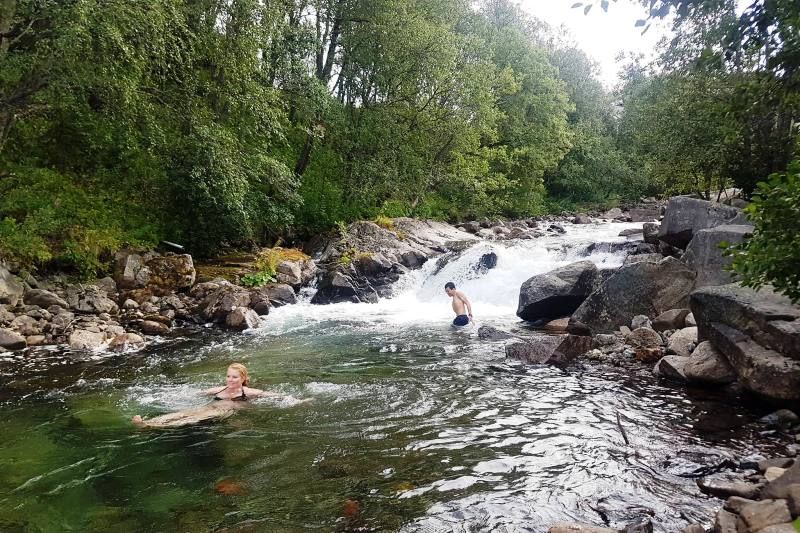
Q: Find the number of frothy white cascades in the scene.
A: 1